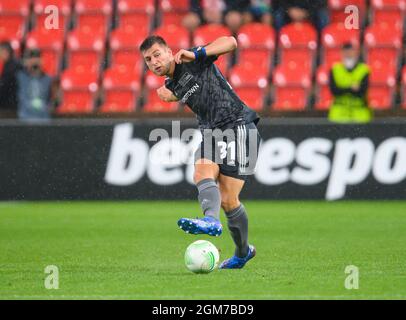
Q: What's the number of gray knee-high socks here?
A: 2